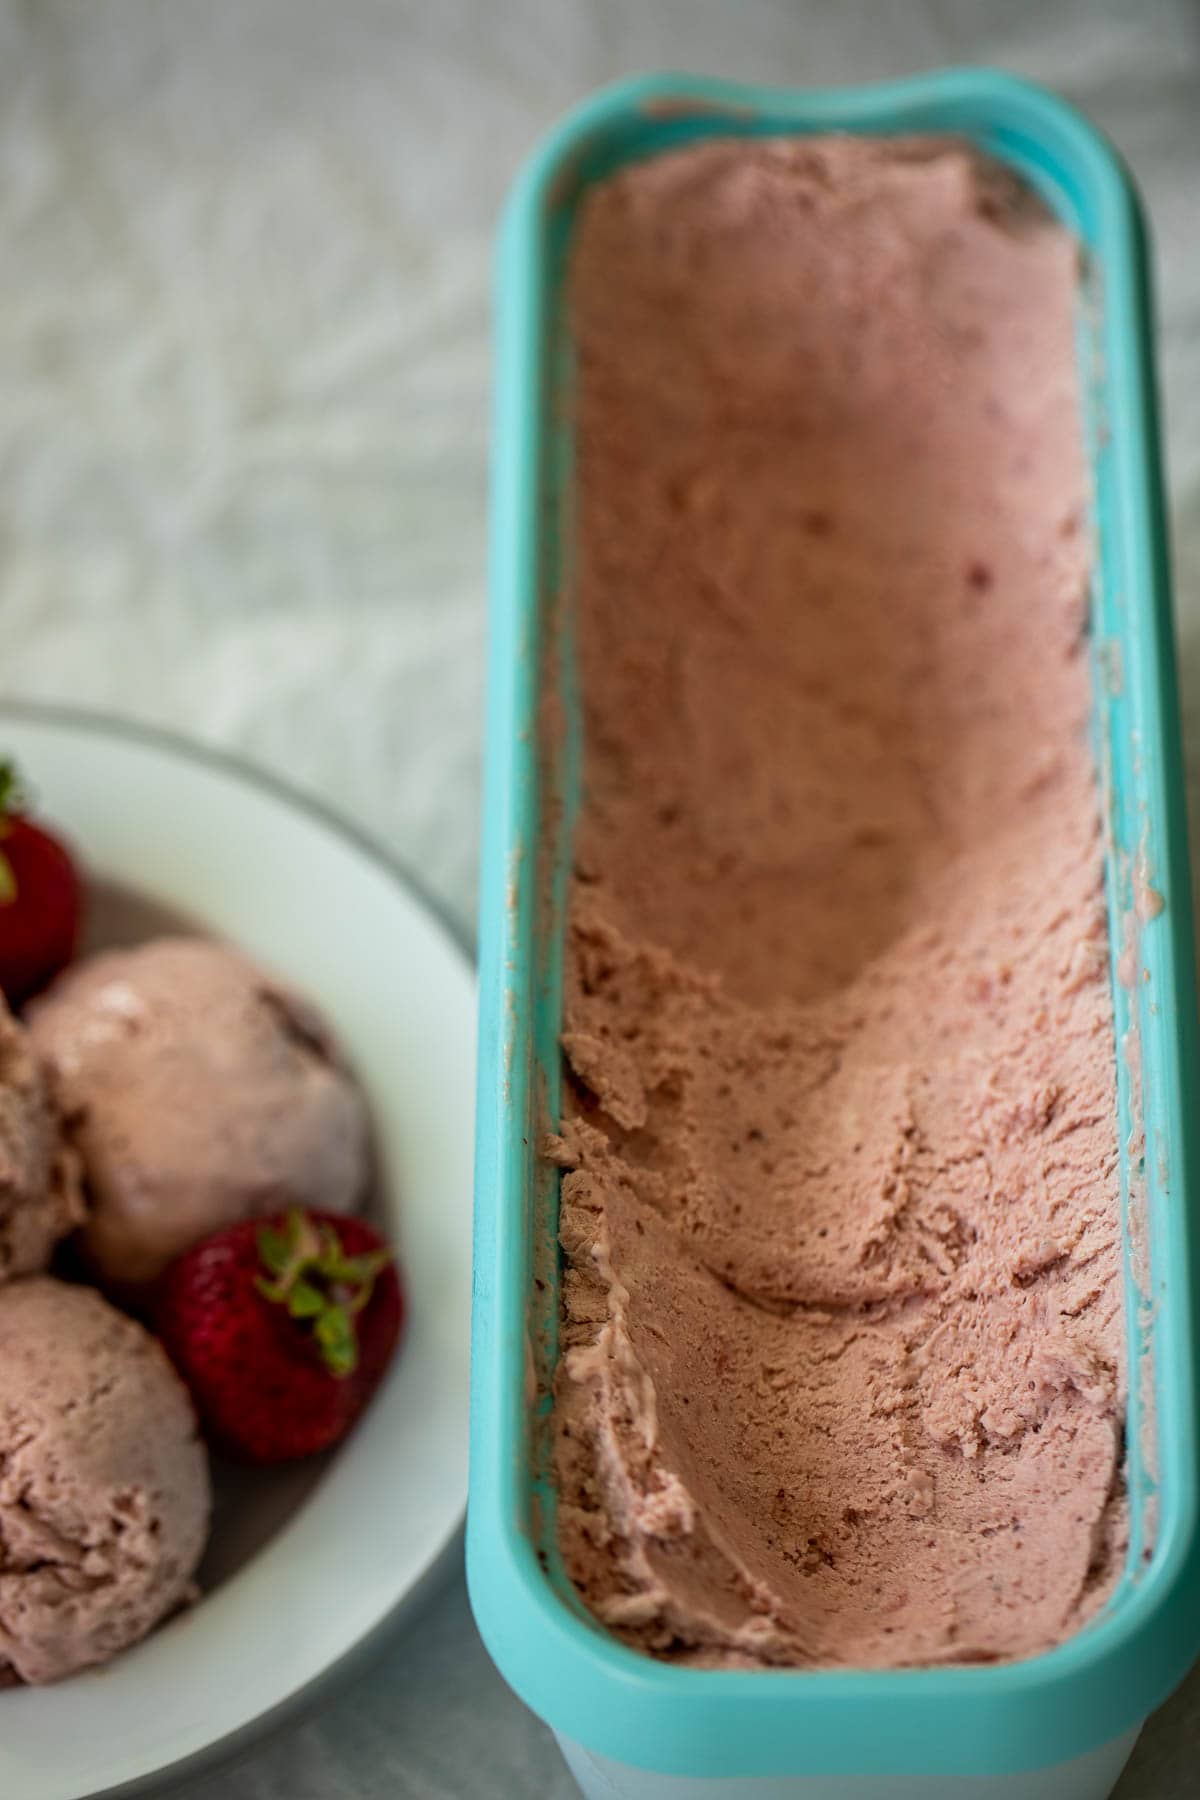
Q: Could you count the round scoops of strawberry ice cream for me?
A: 3